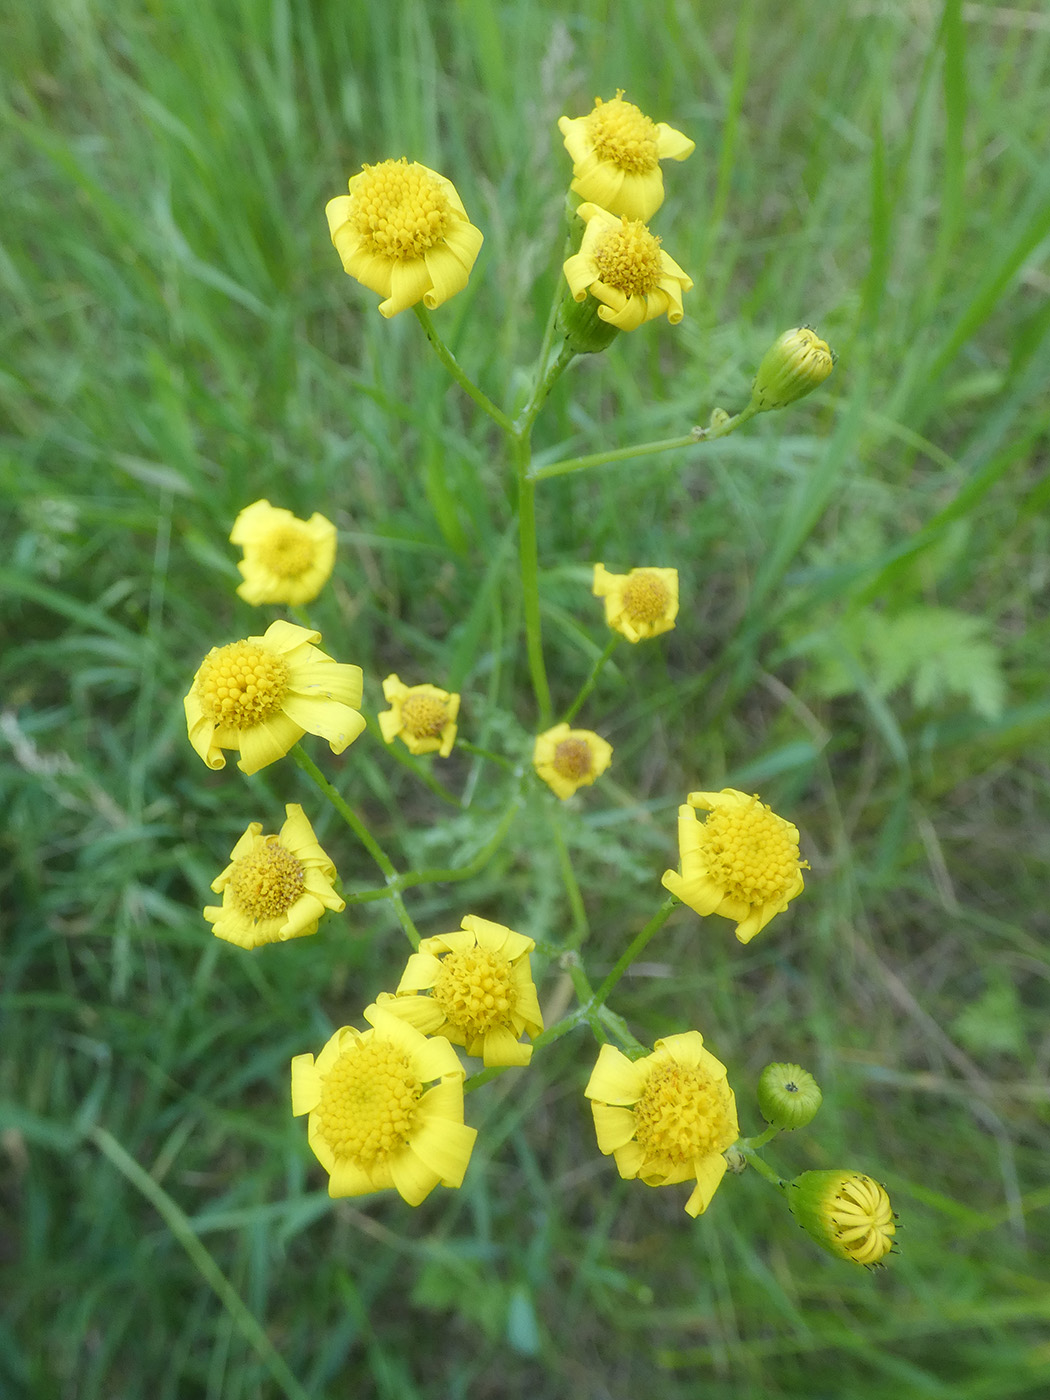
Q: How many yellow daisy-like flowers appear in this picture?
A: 13